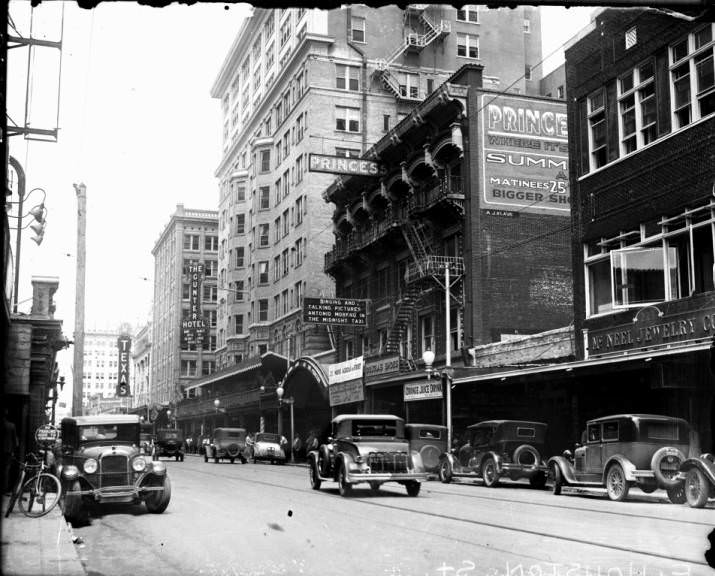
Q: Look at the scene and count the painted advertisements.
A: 1